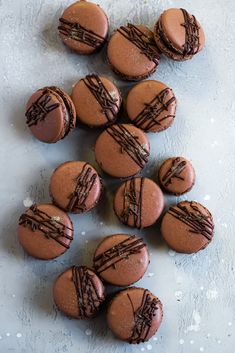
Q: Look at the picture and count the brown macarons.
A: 15